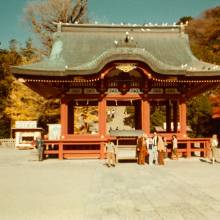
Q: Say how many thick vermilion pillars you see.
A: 4